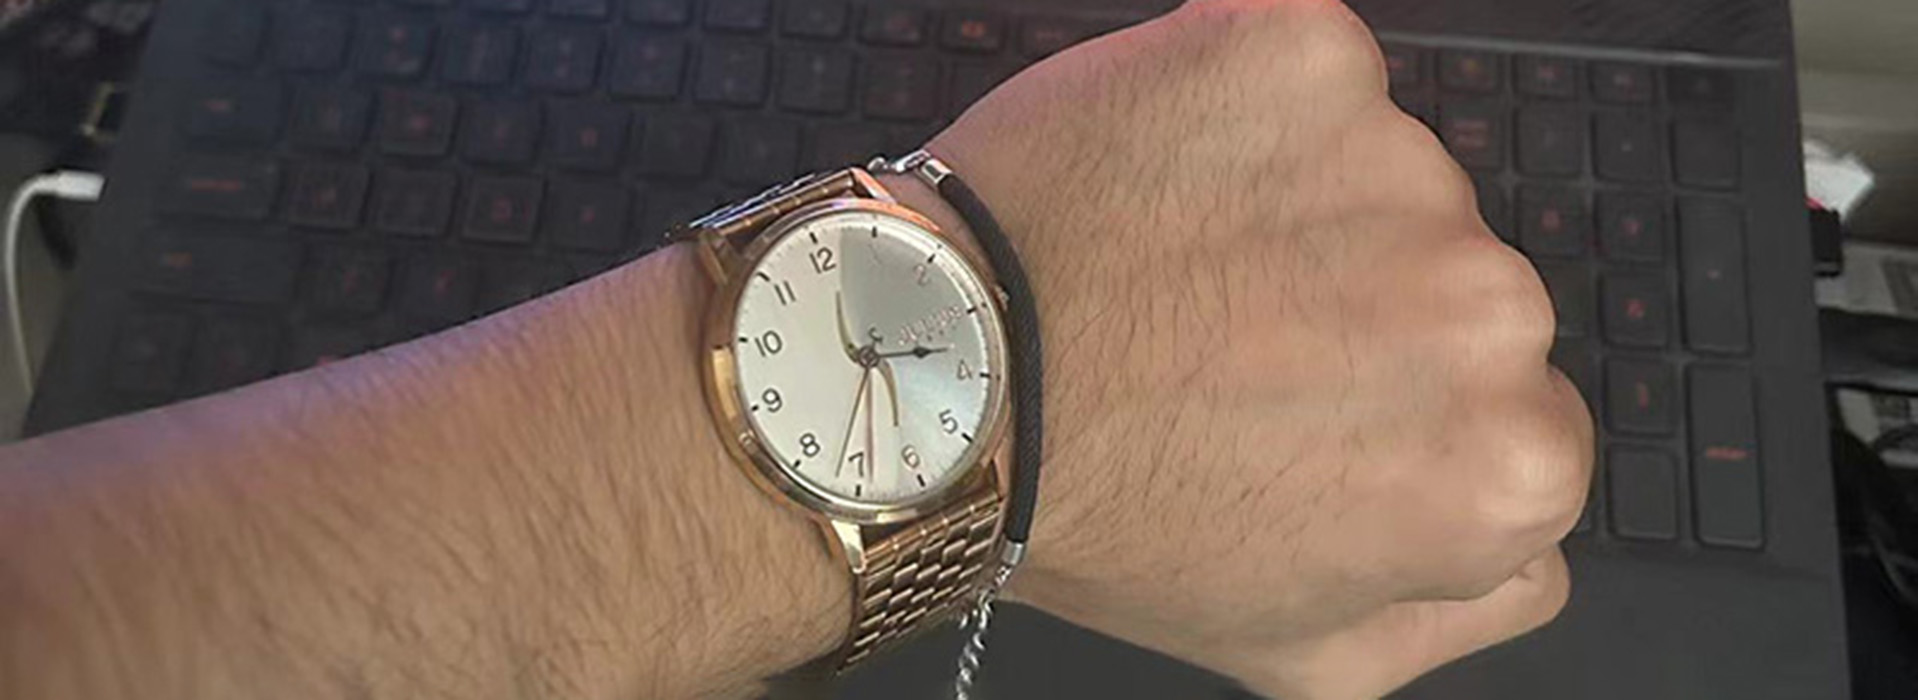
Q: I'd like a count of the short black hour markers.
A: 12